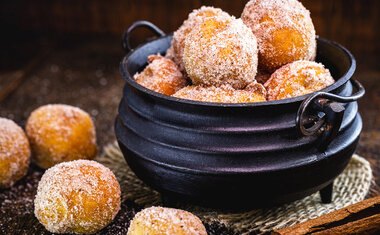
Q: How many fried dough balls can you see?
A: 10